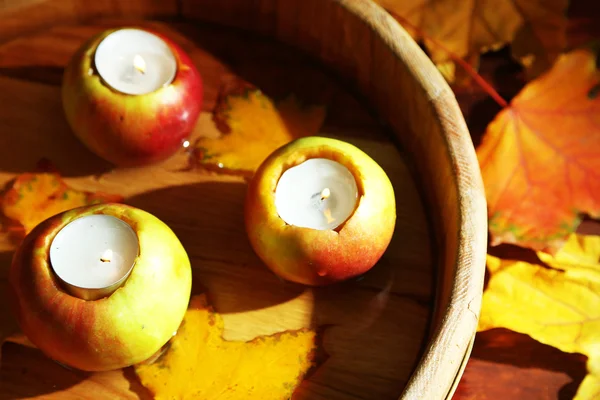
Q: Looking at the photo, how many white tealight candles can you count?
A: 3